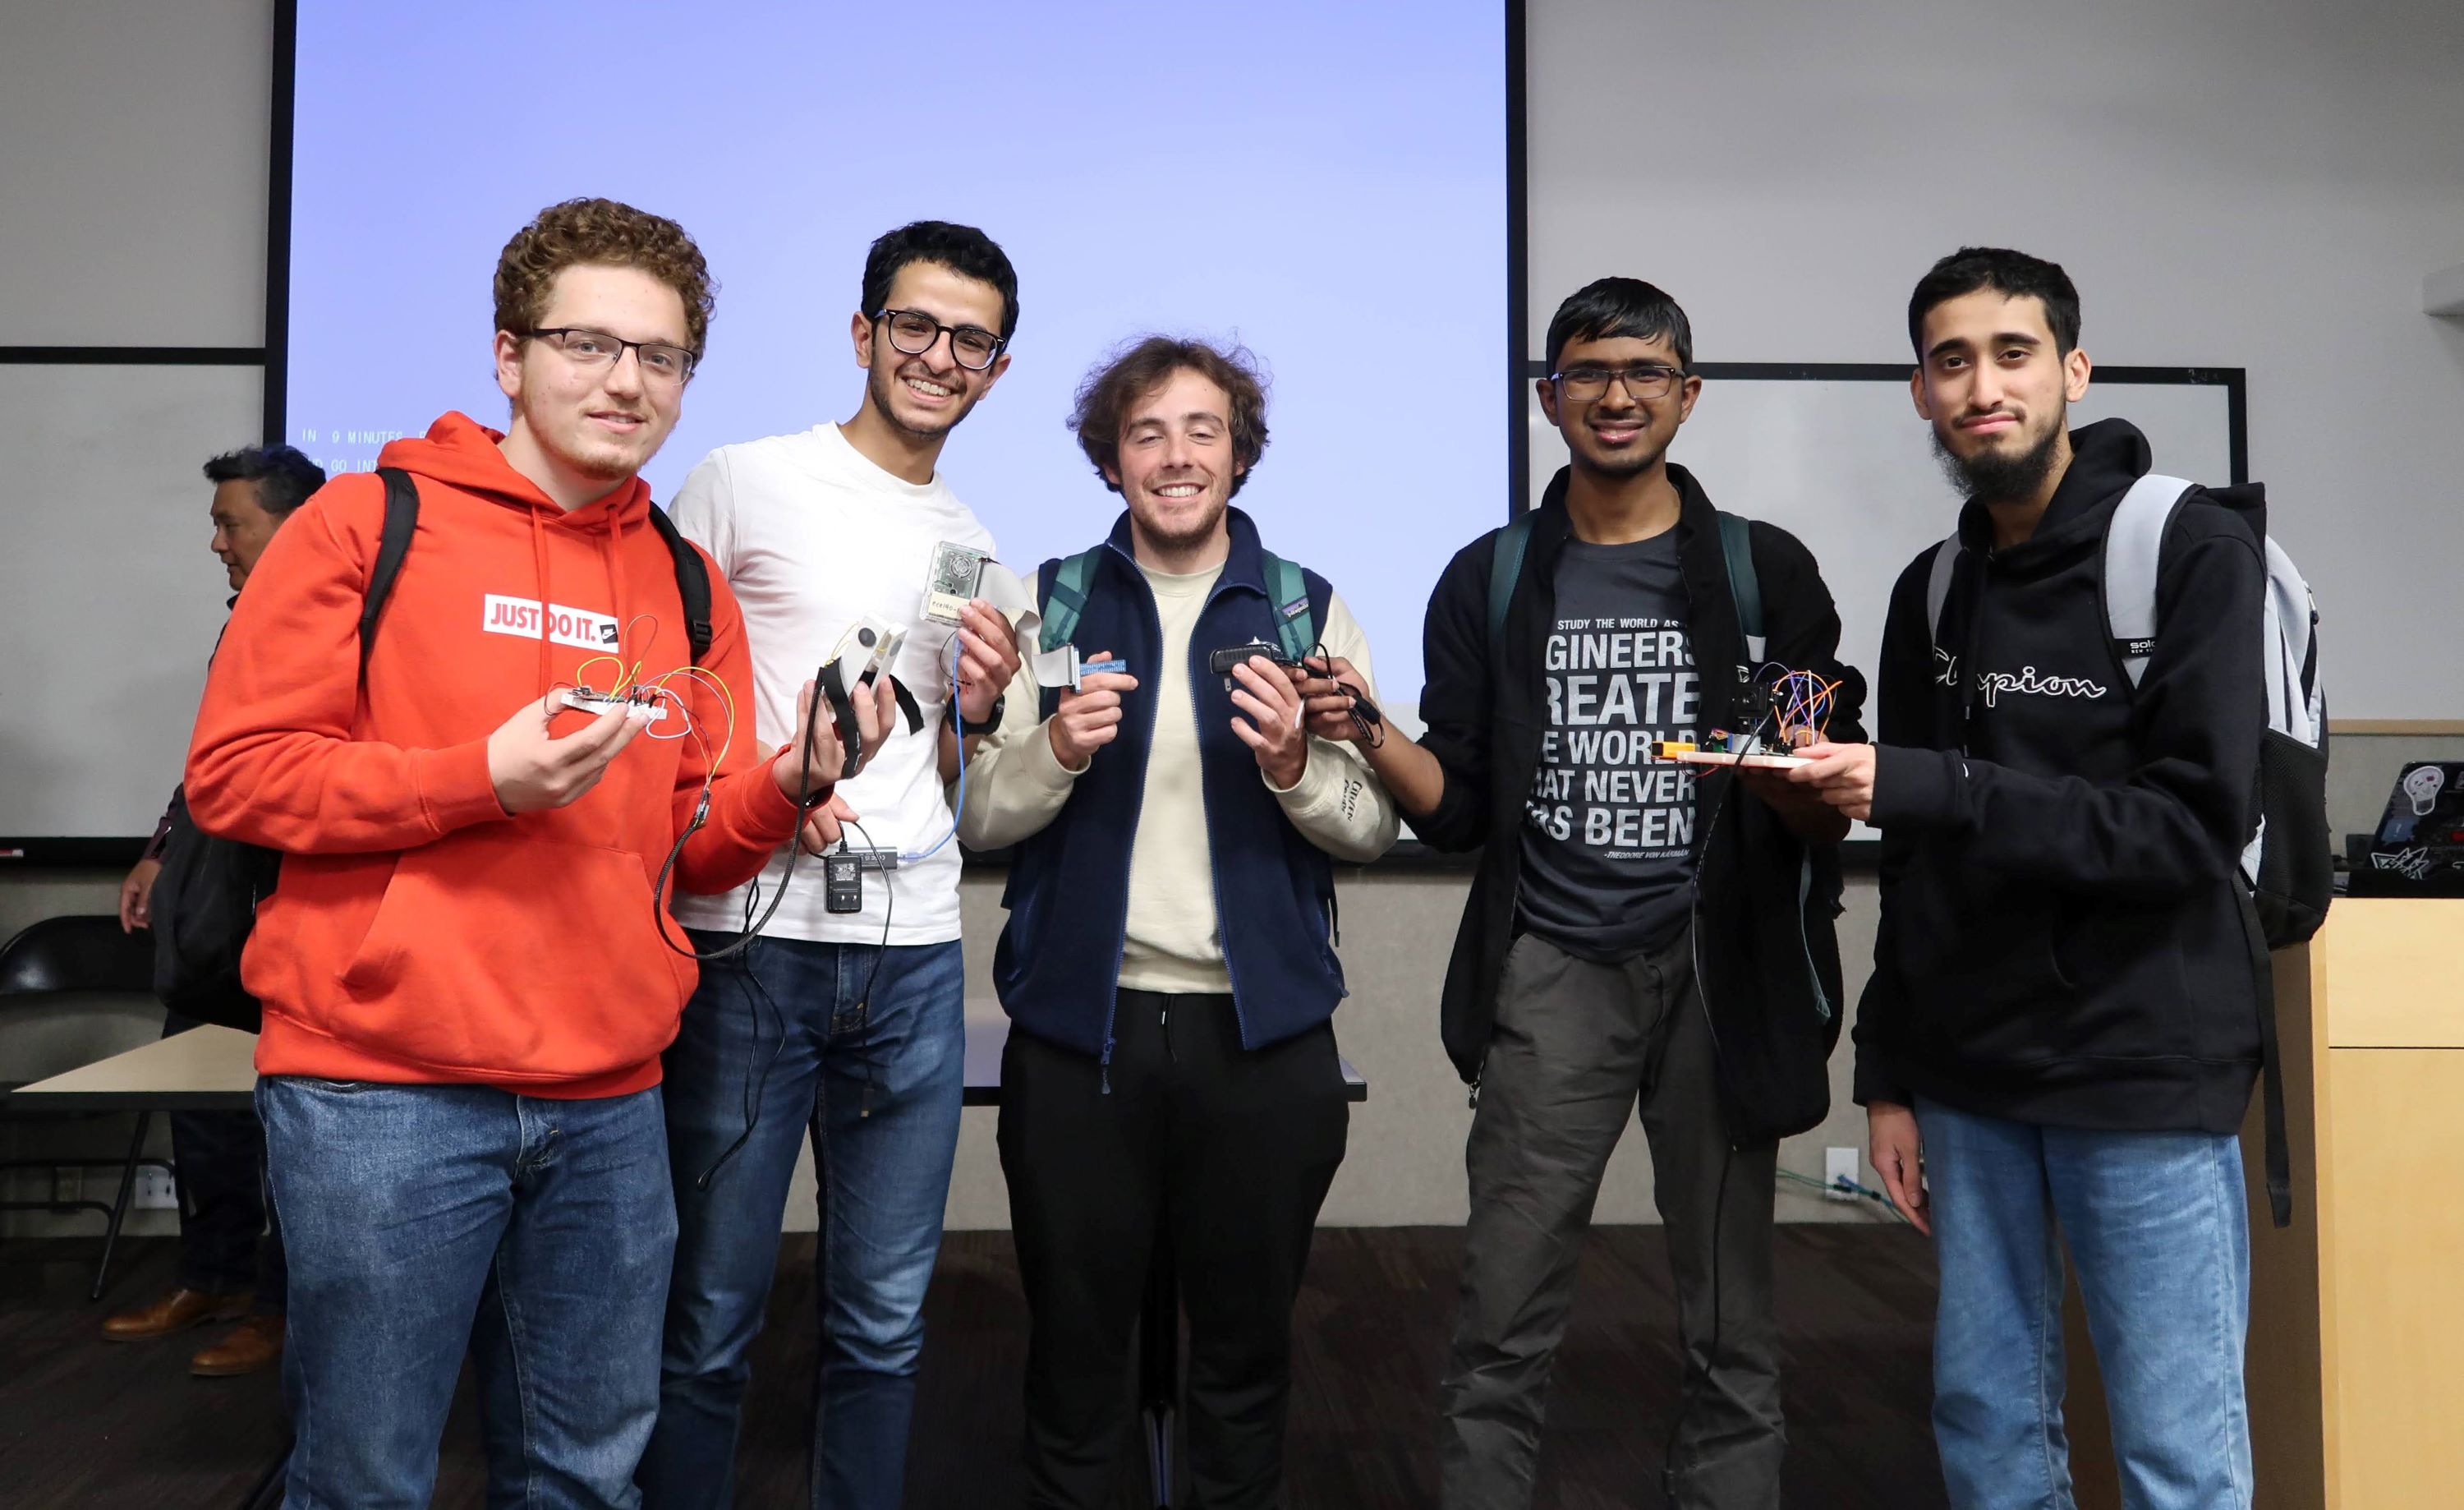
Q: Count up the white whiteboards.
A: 2